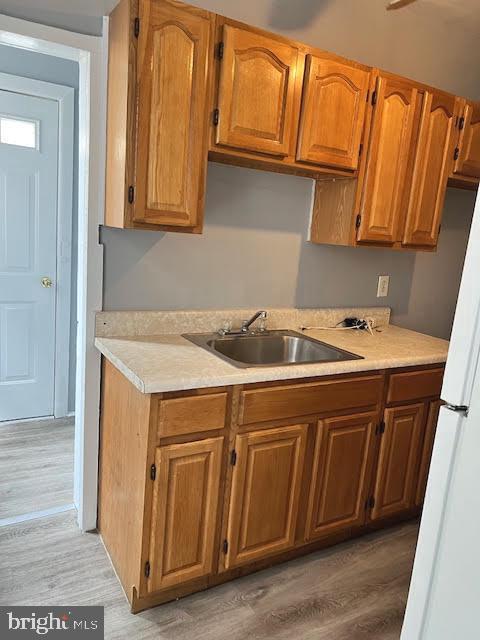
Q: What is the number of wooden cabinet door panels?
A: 11